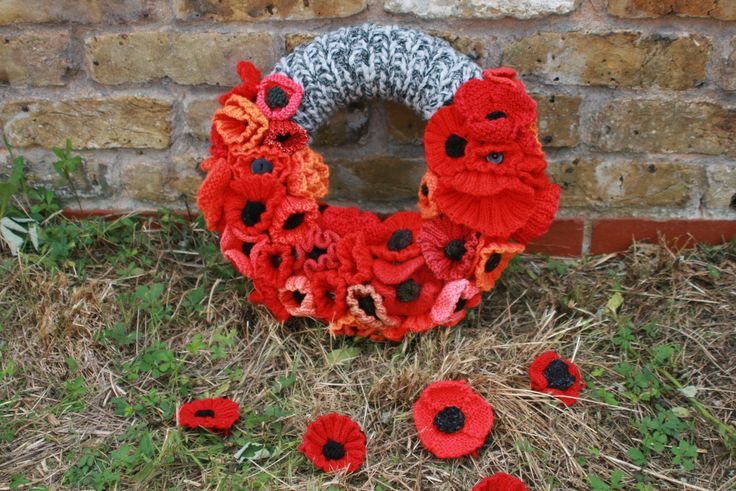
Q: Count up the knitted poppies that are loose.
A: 5